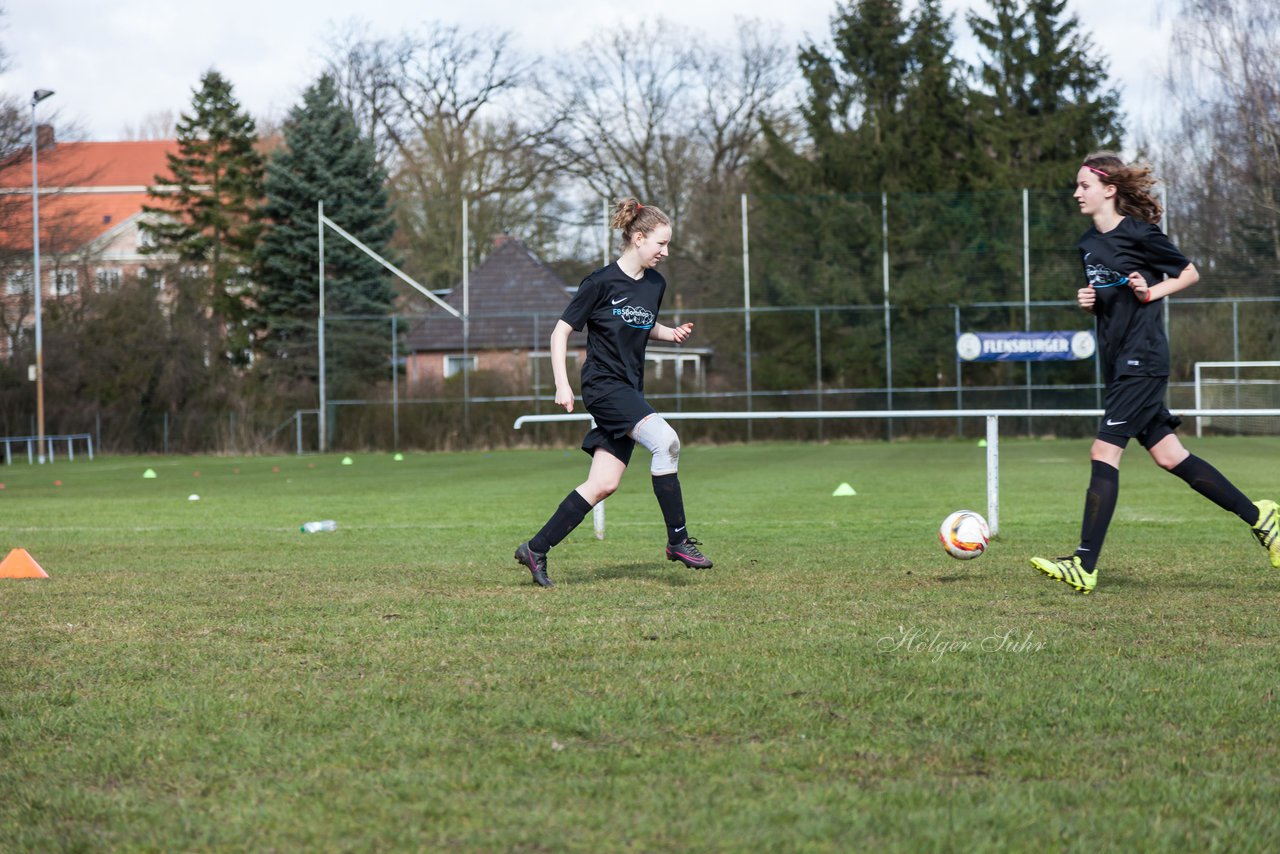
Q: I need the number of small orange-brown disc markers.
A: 6